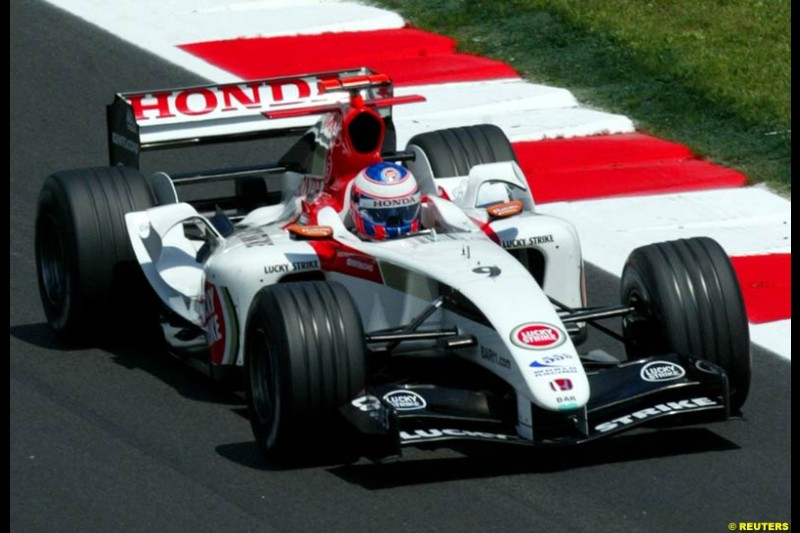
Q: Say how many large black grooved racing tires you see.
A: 4